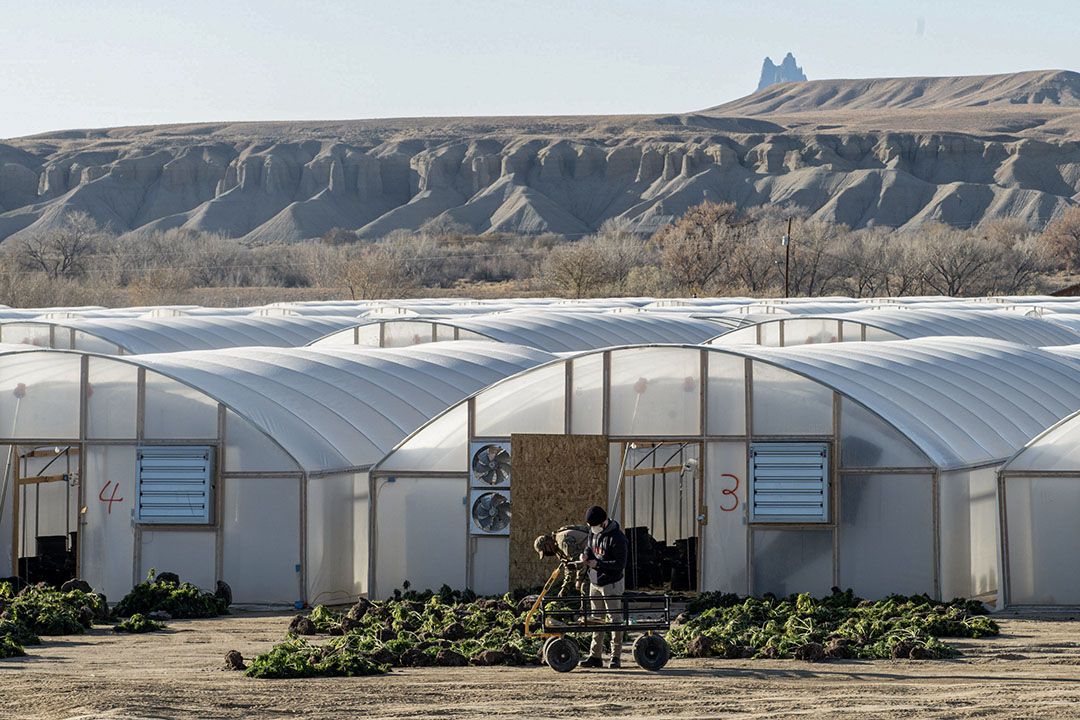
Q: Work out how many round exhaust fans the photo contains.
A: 2